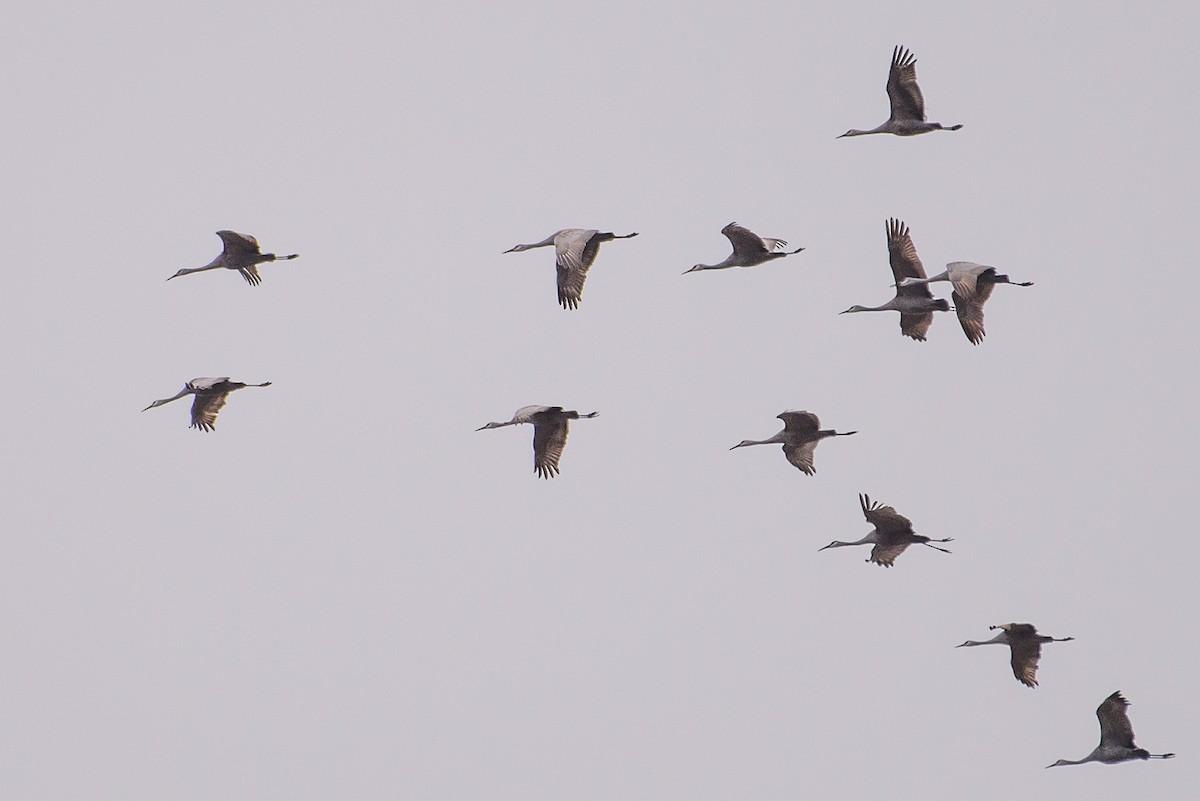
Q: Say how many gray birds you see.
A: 12